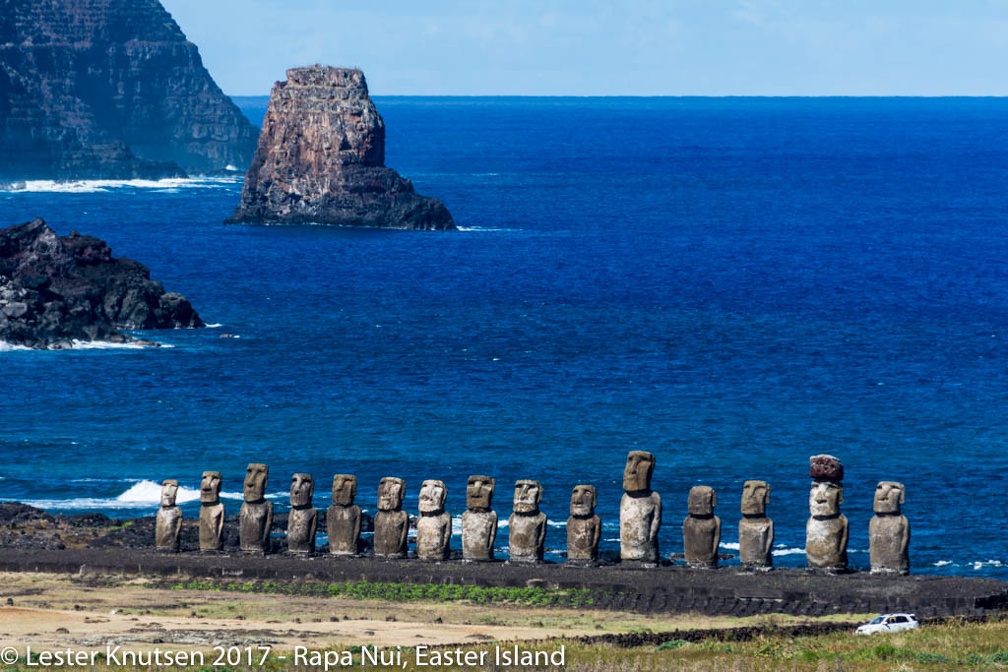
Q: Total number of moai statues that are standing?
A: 15